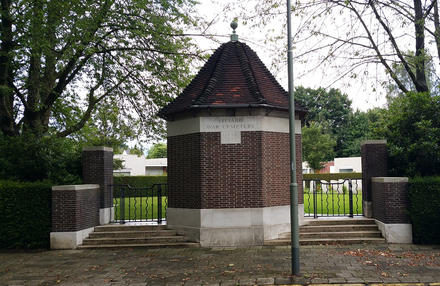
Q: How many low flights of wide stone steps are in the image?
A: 2